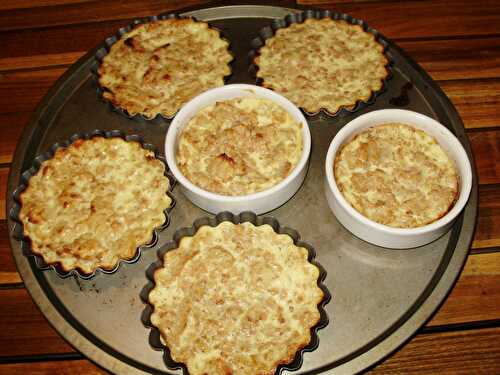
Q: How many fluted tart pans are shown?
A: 4